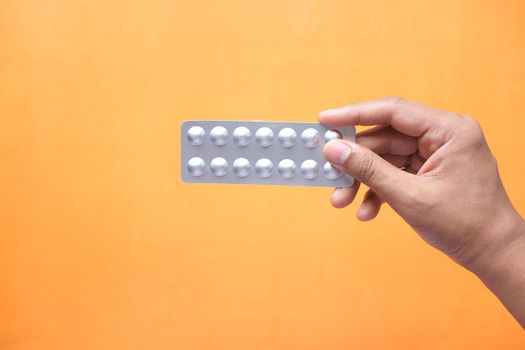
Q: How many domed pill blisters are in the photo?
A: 14